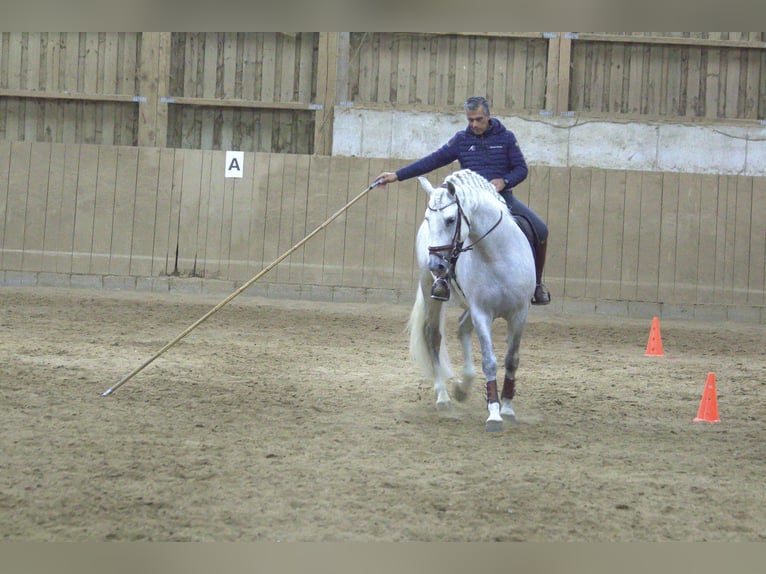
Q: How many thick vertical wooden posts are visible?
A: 3